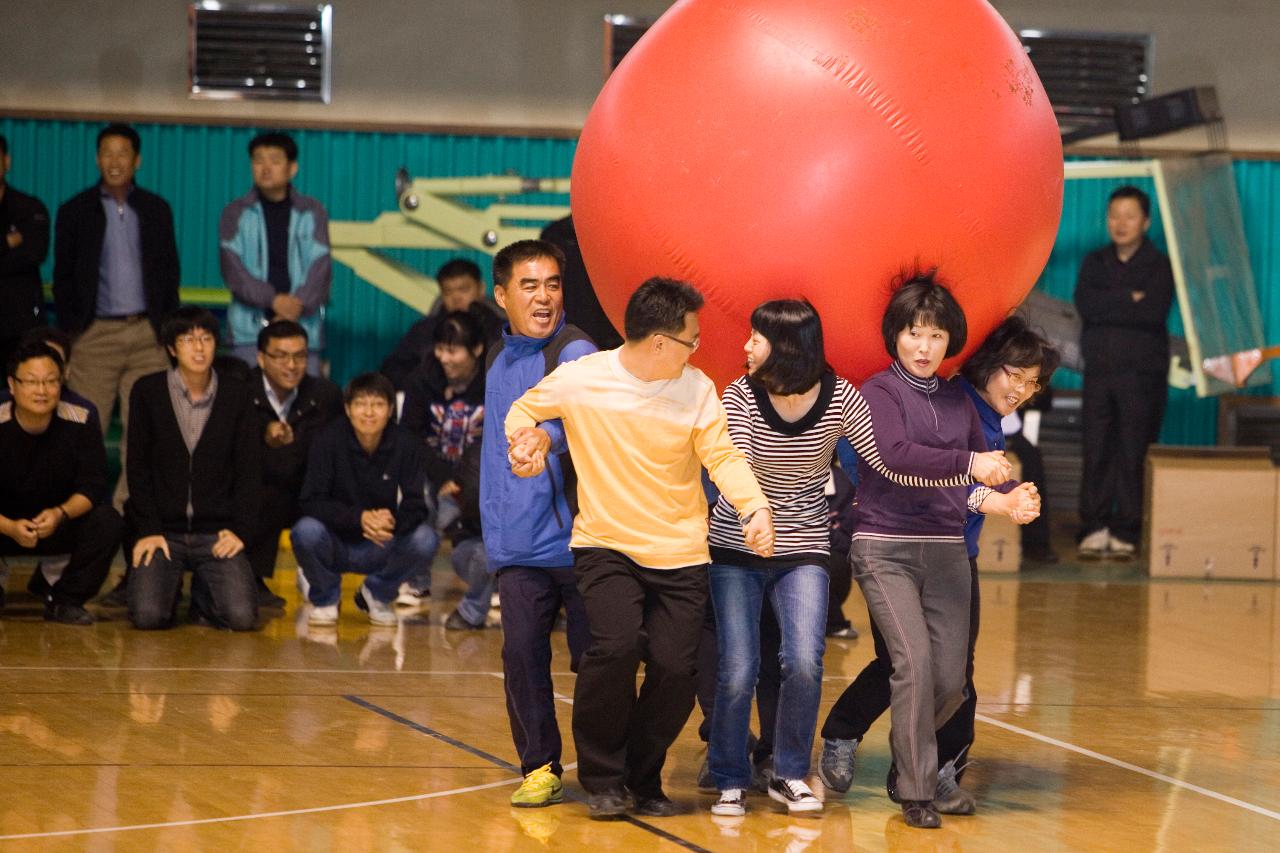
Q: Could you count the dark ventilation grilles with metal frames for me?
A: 3